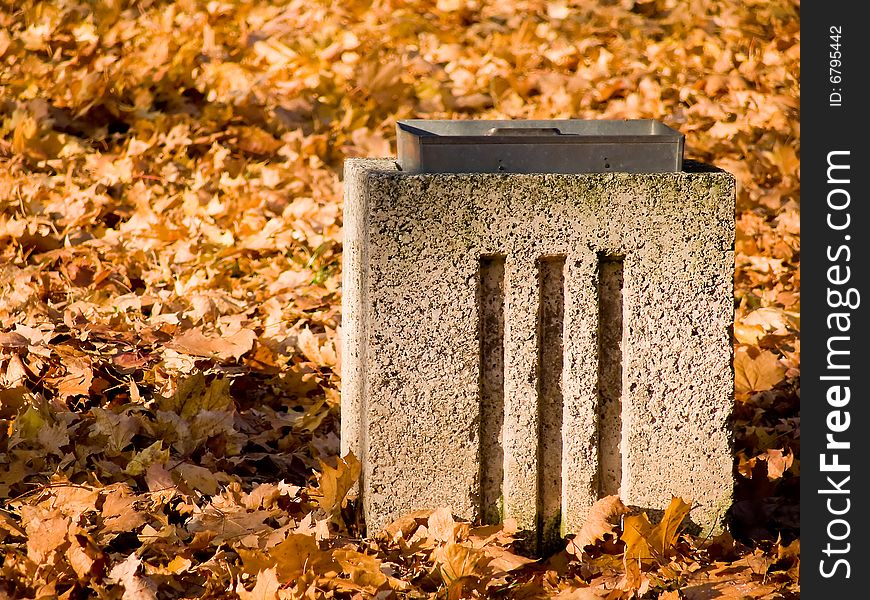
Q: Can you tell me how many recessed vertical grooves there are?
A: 3